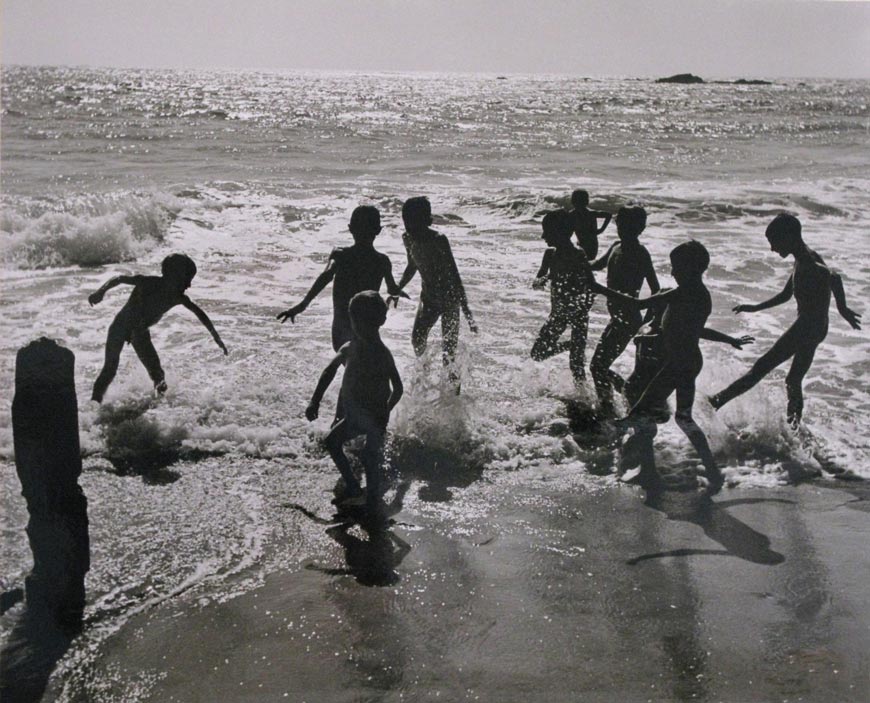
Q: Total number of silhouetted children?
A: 9